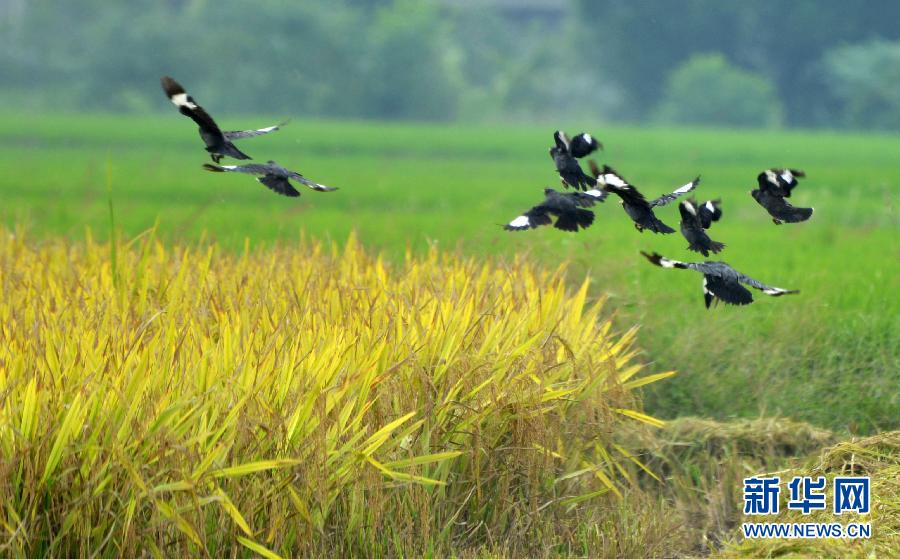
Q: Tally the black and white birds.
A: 8